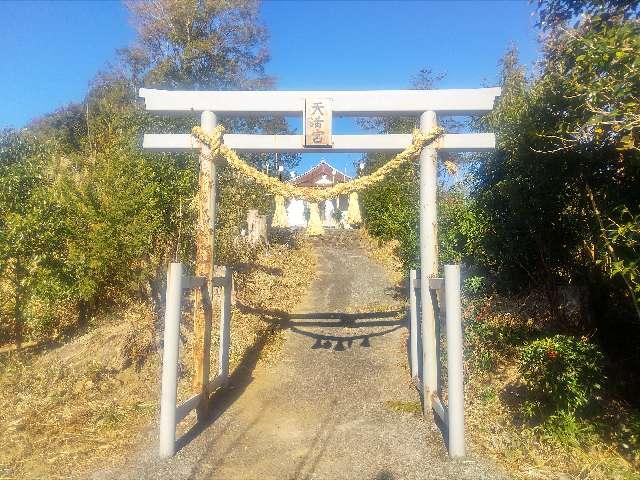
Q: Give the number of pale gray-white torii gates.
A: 1